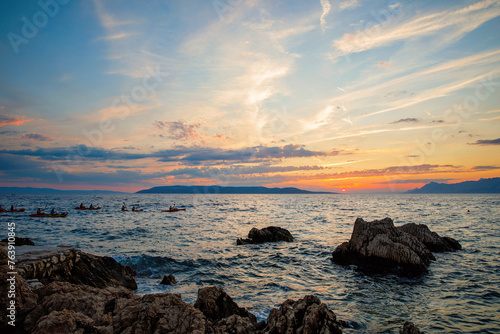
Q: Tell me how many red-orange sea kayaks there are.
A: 5